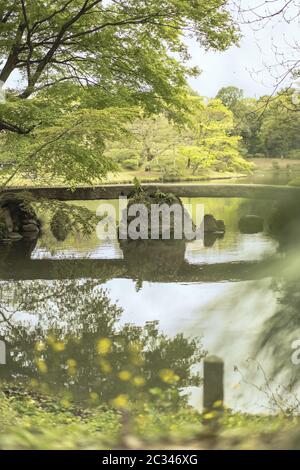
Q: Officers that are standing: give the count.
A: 0